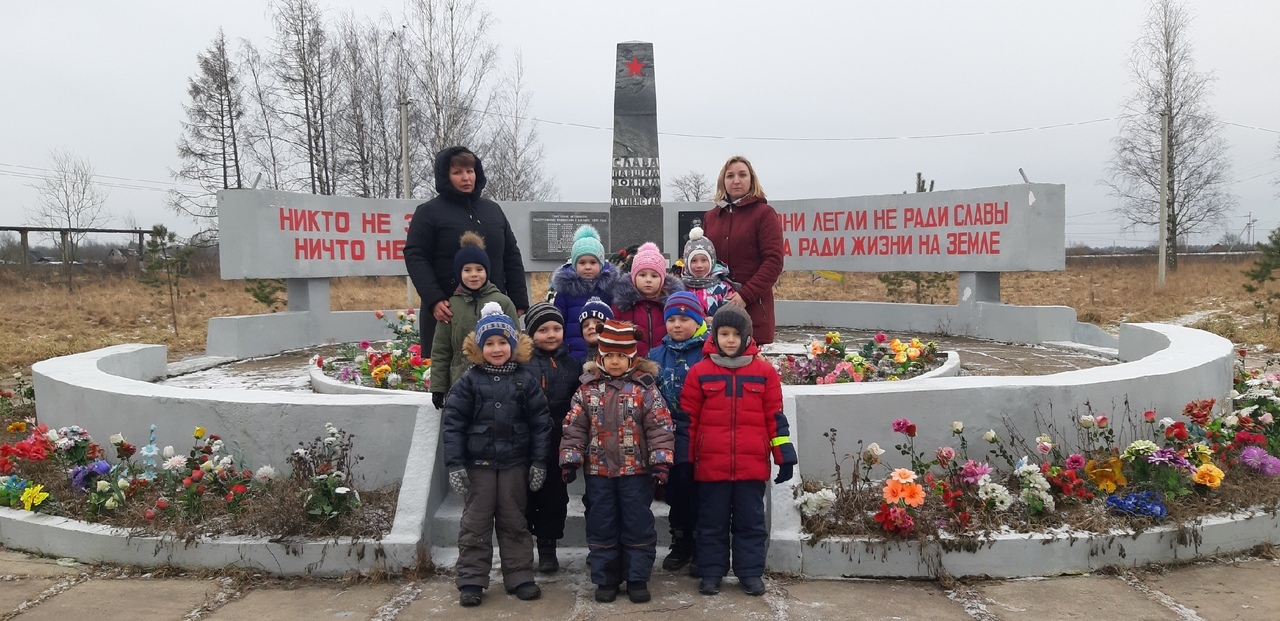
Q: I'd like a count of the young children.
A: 10